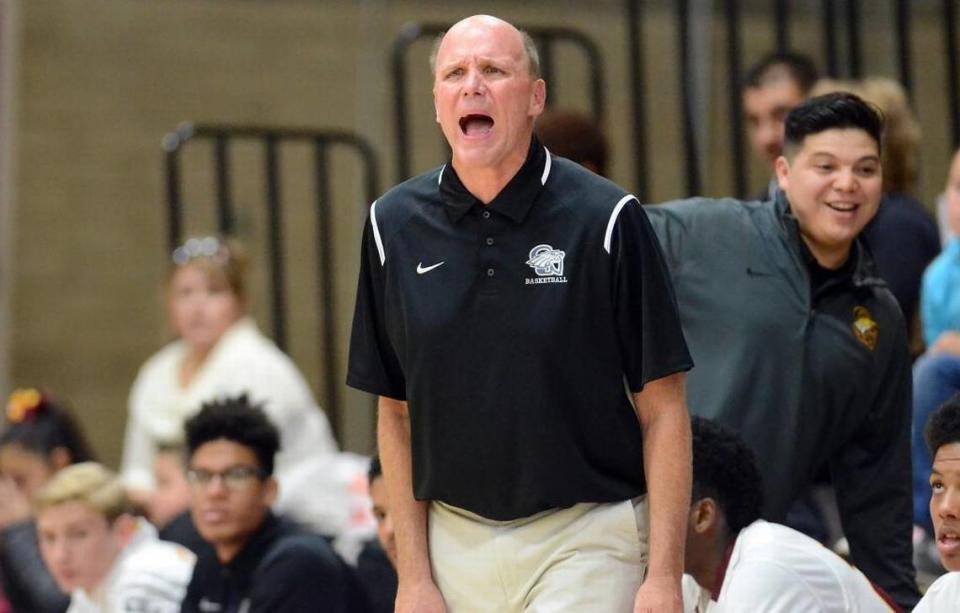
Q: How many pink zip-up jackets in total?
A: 0